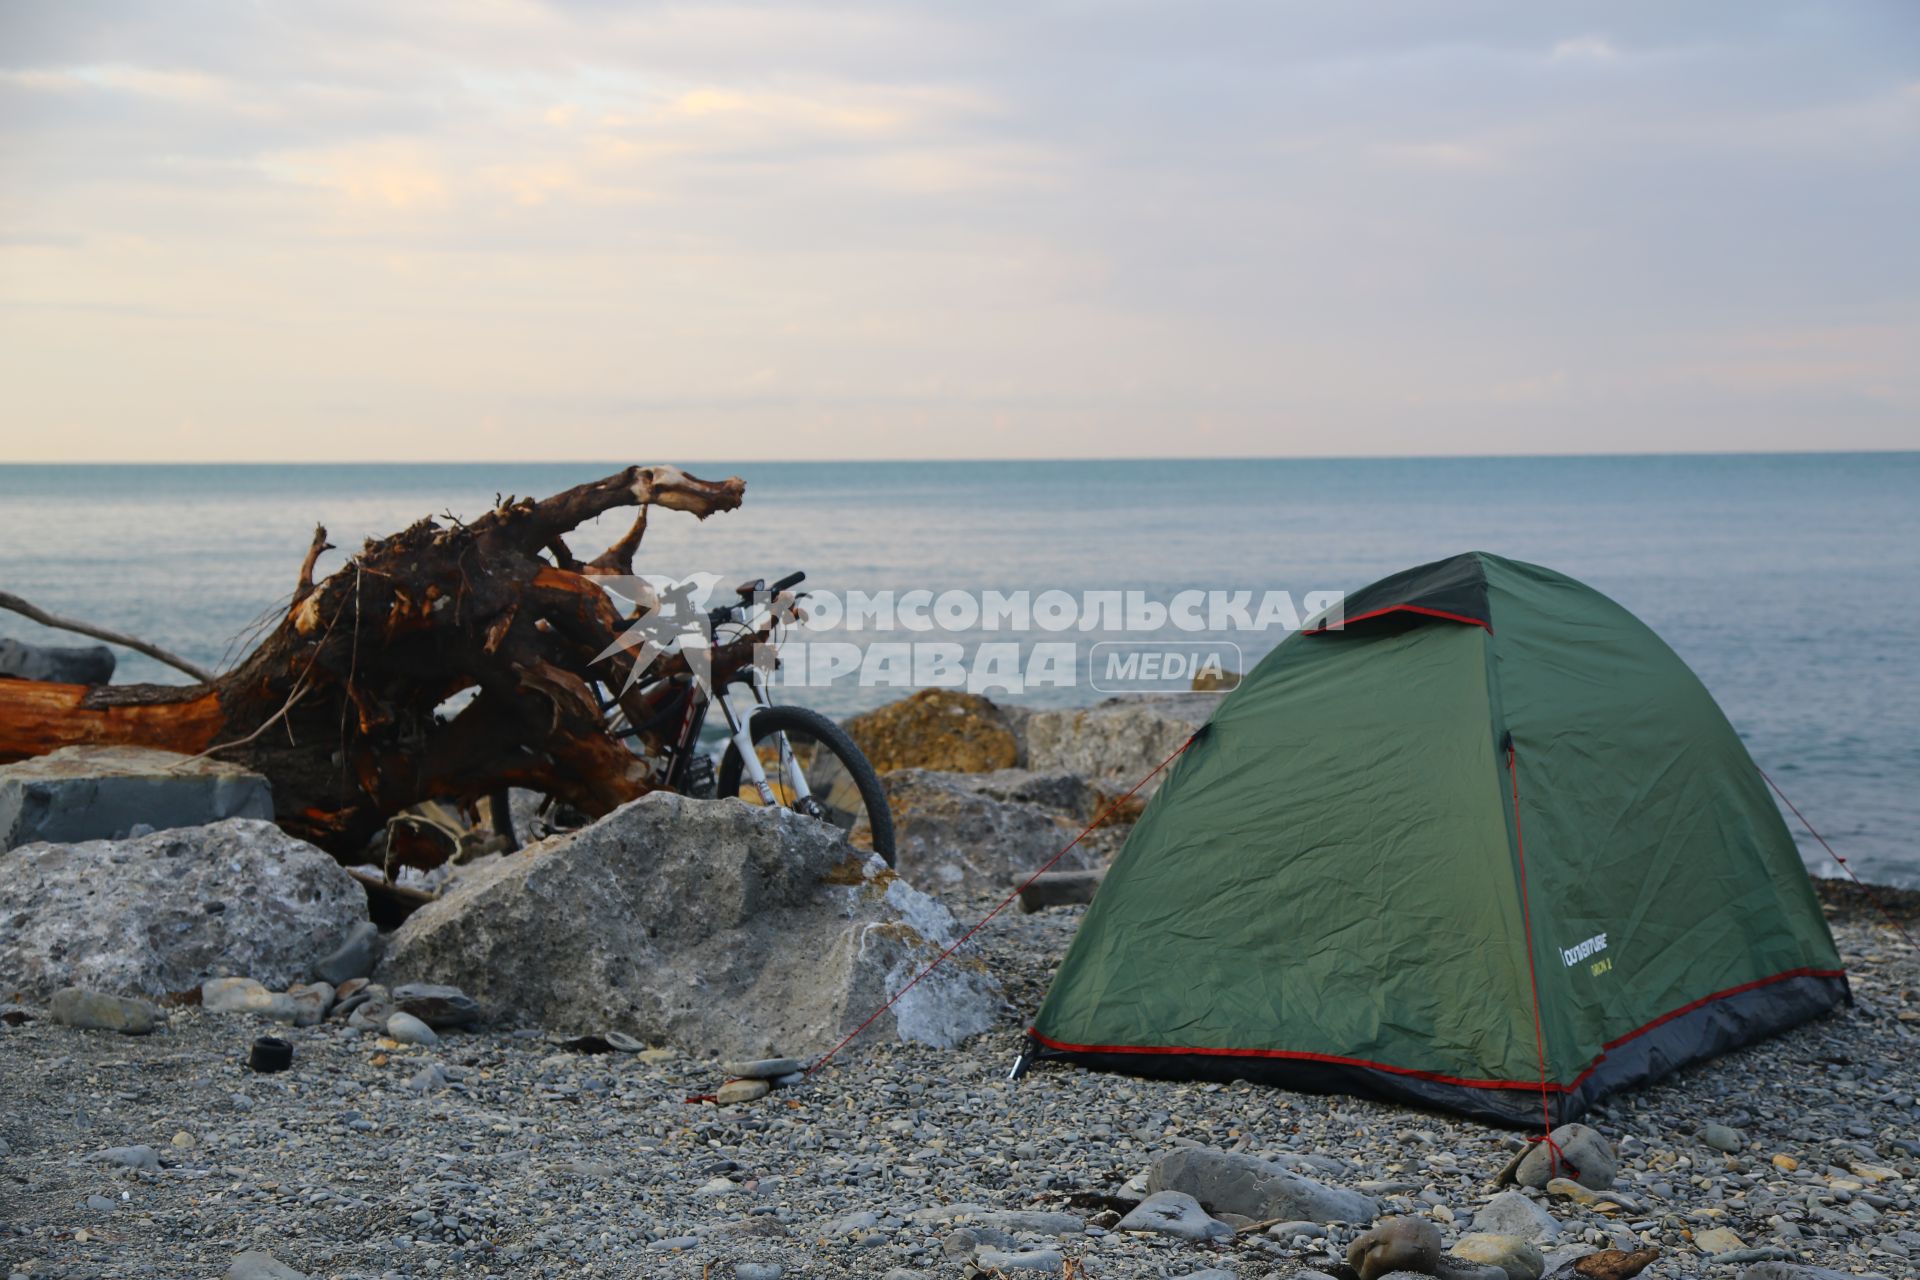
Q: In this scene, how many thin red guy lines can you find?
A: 3